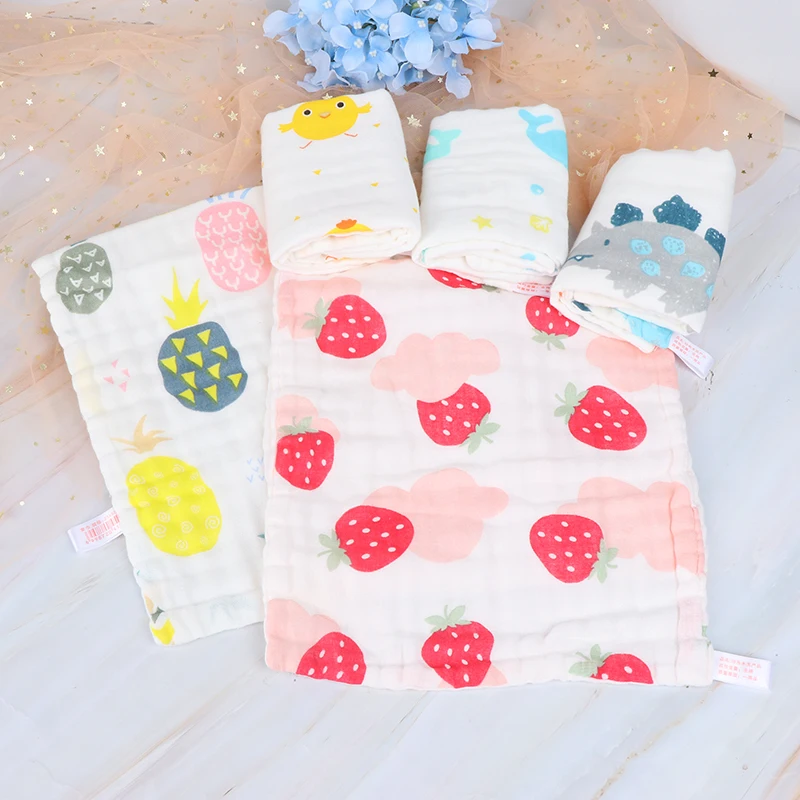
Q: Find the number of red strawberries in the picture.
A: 11